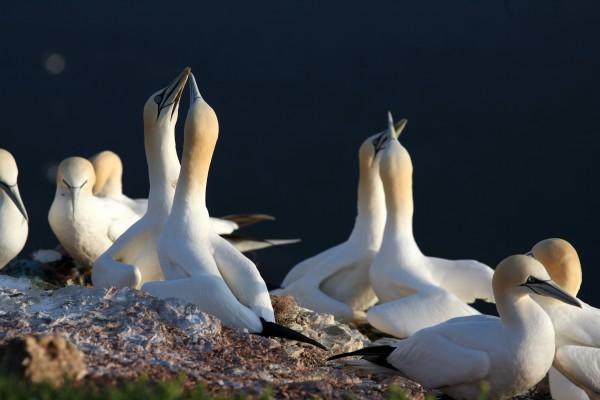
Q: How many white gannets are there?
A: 9